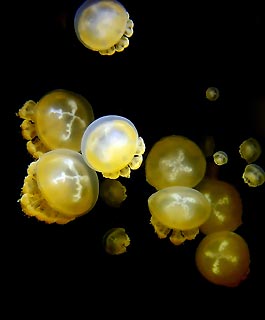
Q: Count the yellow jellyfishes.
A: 14